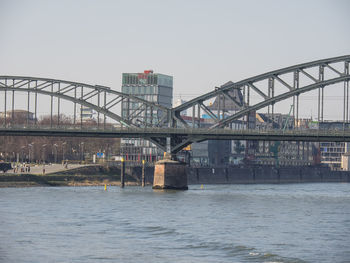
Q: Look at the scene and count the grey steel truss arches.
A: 2